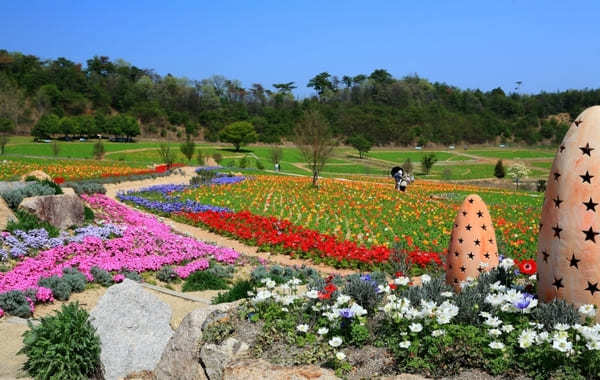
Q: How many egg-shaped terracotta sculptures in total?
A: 2